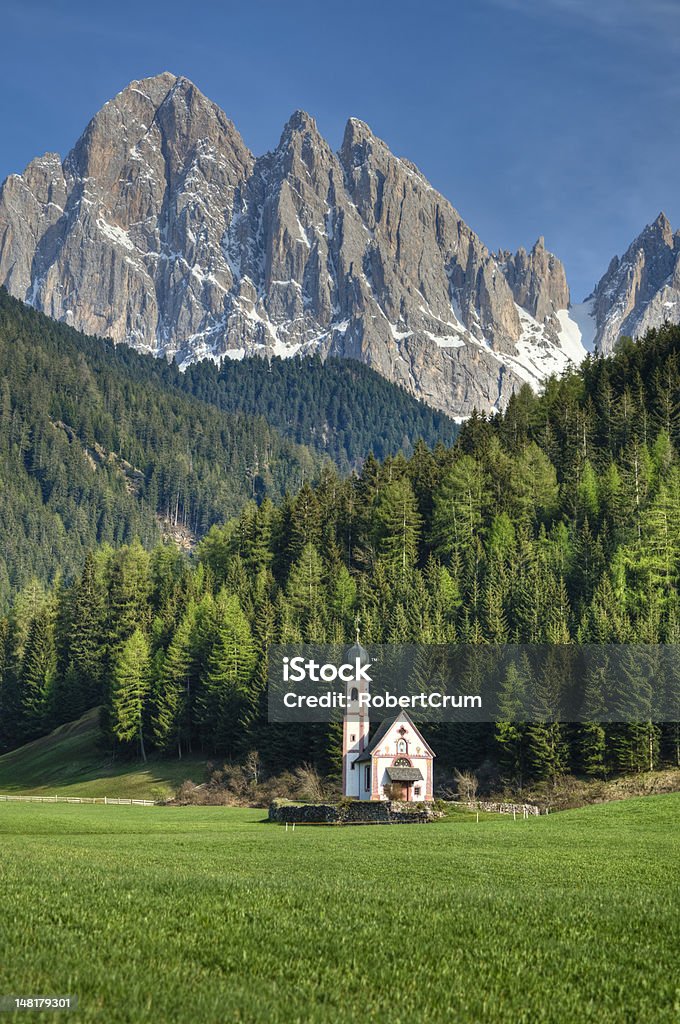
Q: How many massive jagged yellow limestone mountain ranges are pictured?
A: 0